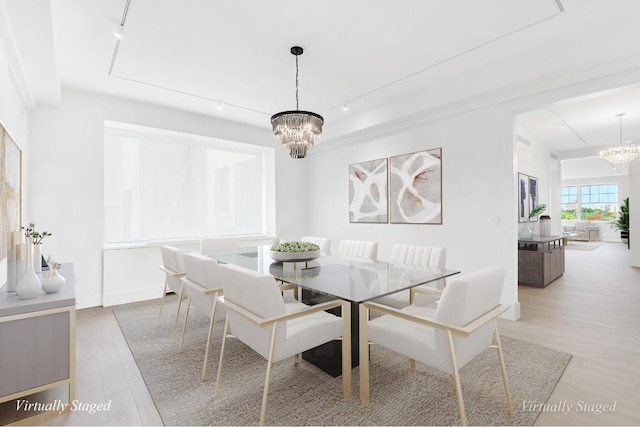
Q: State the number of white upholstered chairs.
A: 8